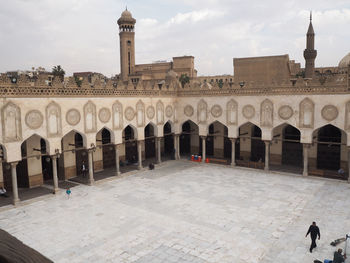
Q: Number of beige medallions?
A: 11